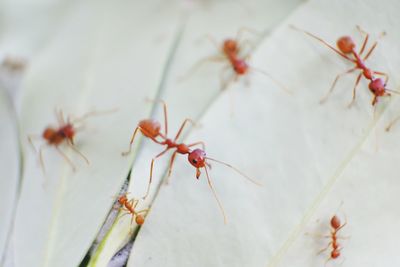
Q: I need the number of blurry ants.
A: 2